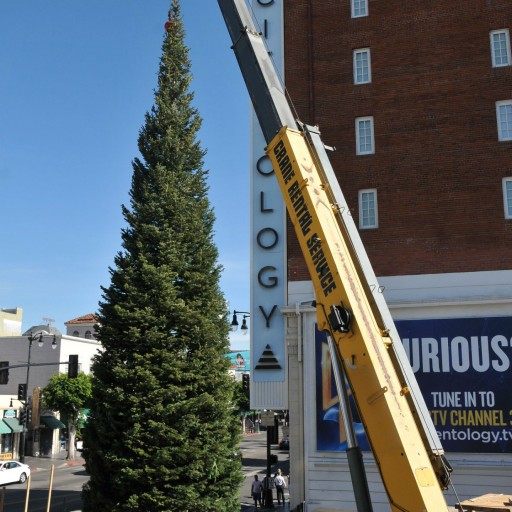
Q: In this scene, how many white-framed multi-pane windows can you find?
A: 7